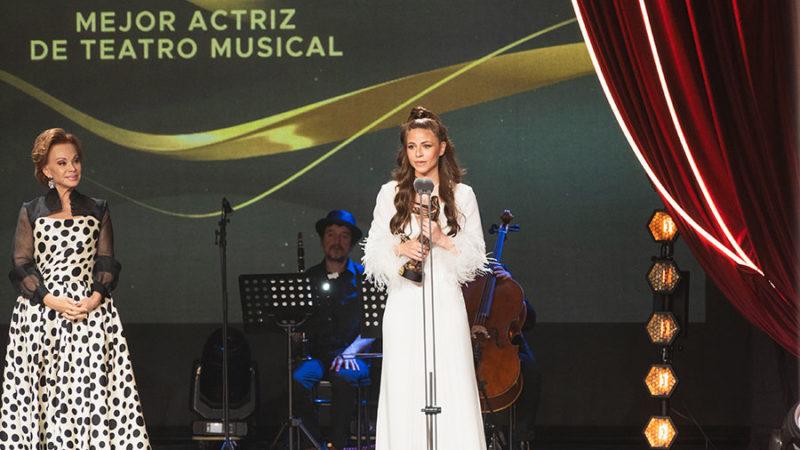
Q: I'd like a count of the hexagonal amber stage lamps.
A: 5